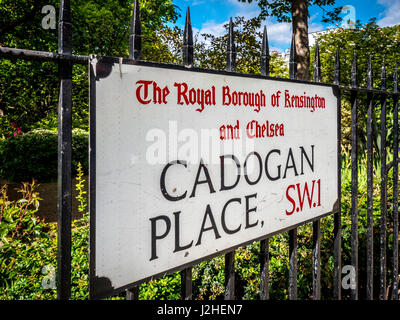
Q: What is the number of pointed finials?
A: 12